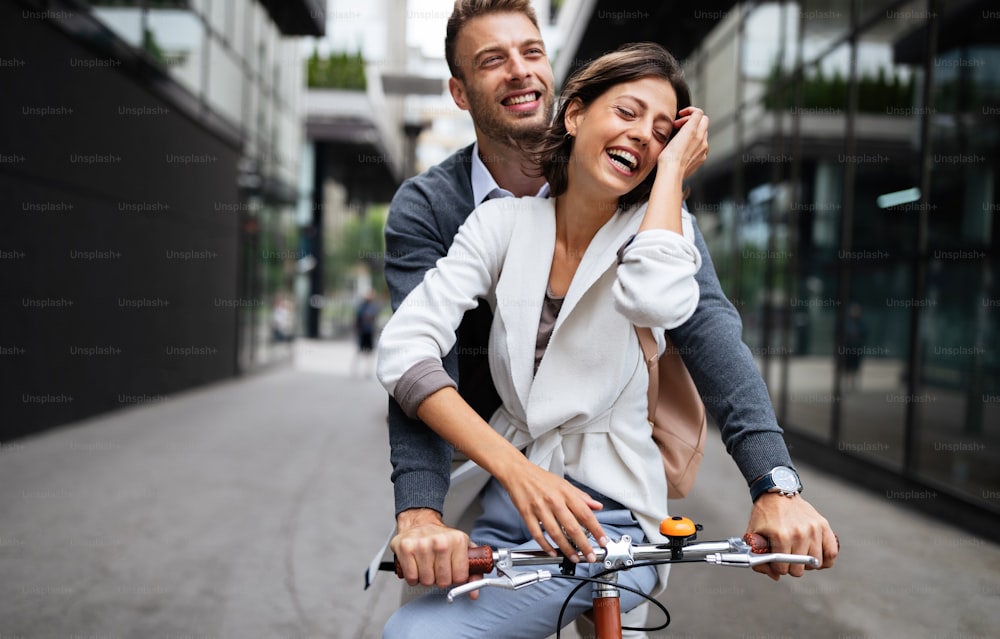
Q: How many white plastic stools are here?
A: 0